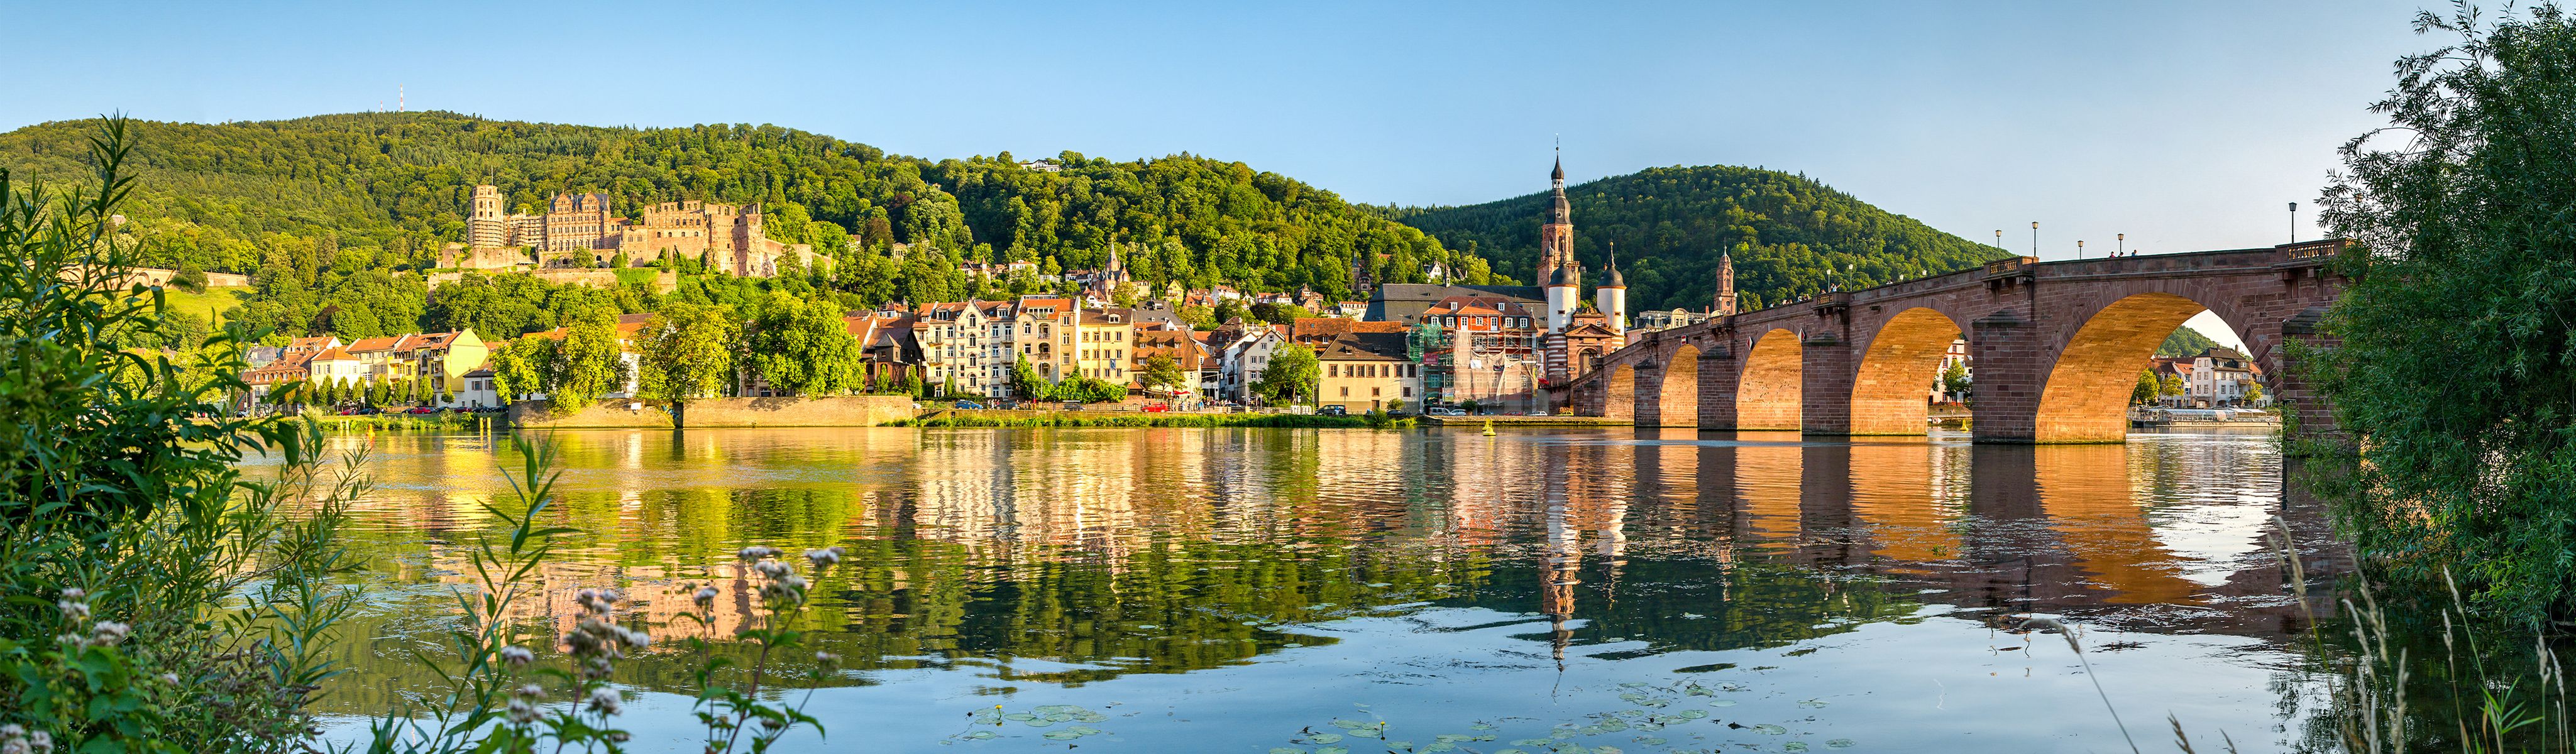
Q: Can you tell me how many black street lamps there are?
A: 5